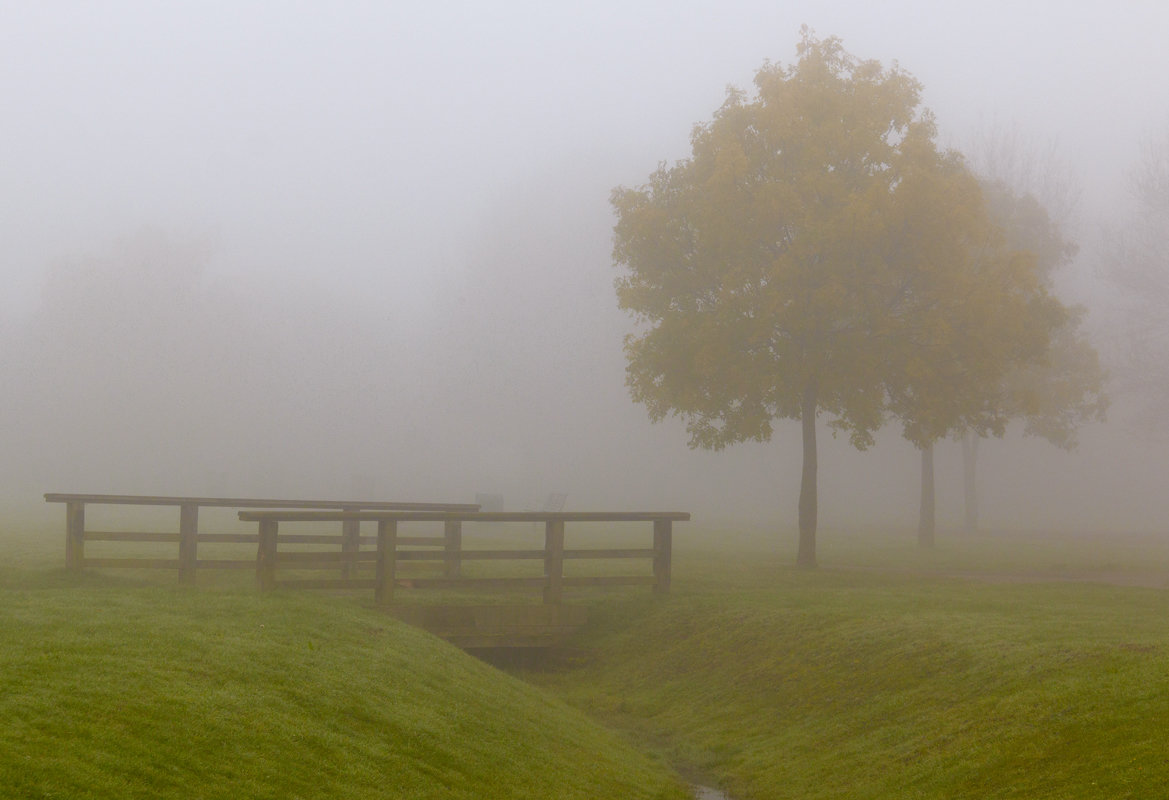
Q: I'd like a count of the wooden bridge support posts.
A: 8